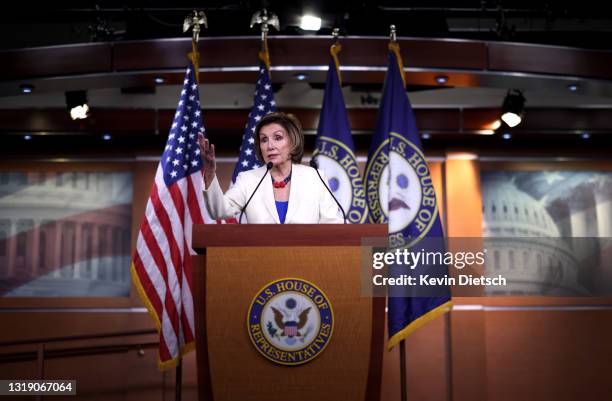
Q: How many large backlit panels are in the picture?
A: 2